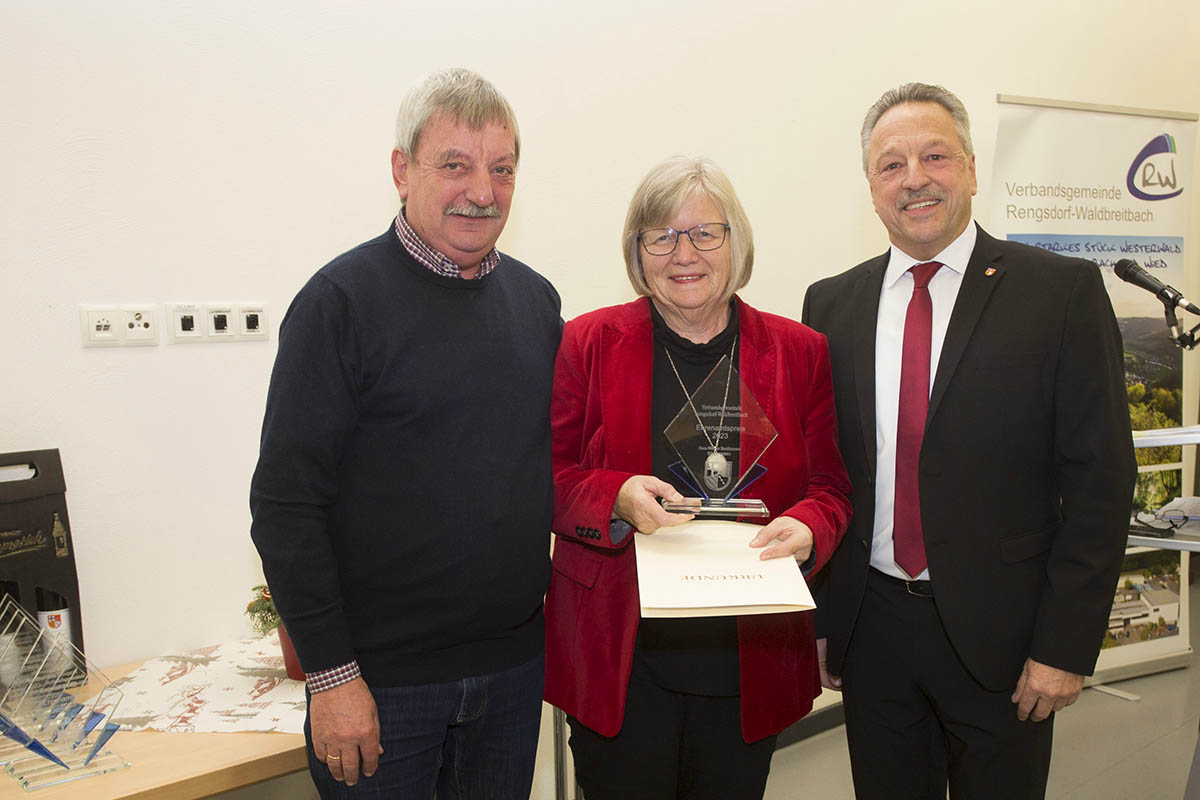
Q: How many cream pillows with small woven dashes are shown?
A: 0